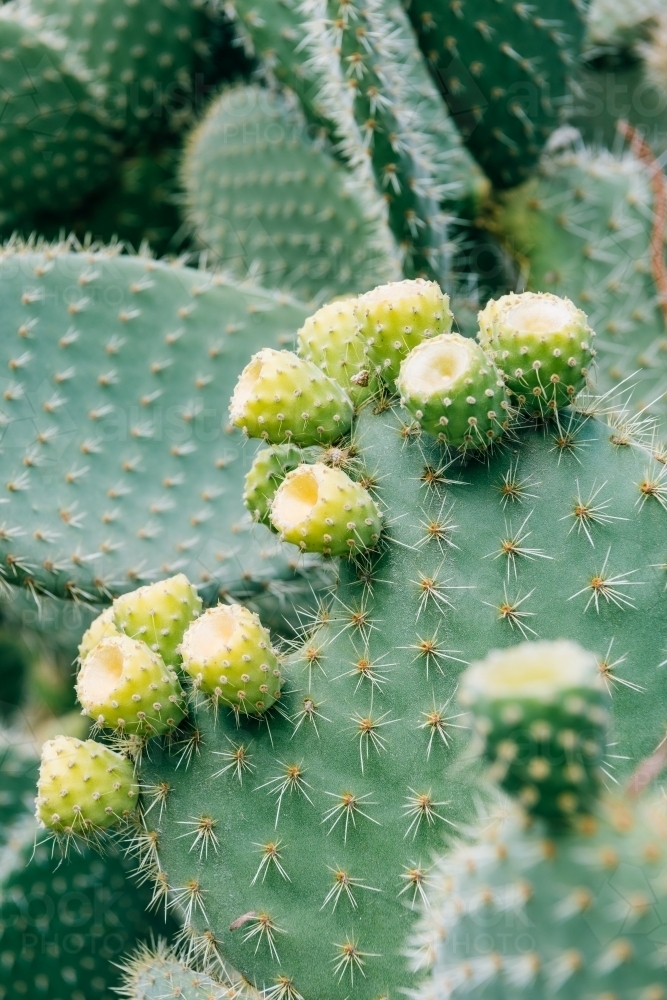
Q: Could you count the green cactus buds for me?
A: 13